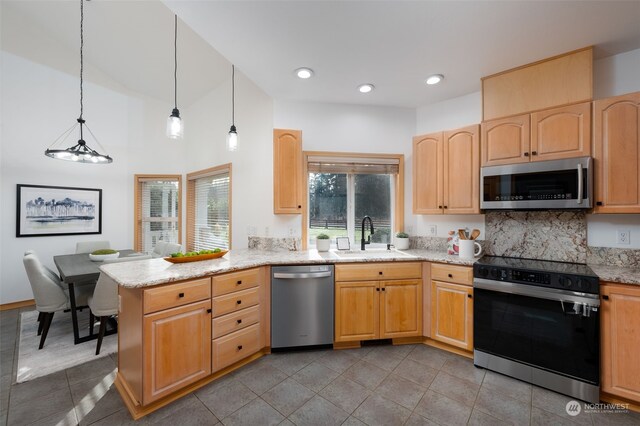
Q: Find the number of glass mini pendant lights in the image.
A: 2